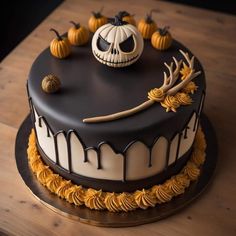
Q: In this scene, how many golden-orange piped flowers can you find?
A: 5